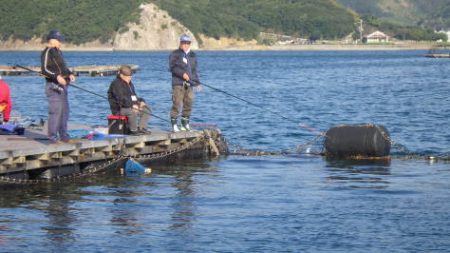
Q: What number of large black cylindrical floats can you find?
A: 1